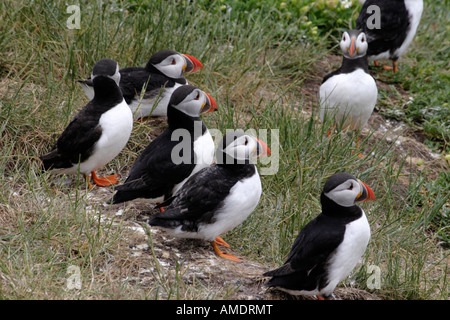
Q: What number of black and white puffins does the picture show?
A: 7